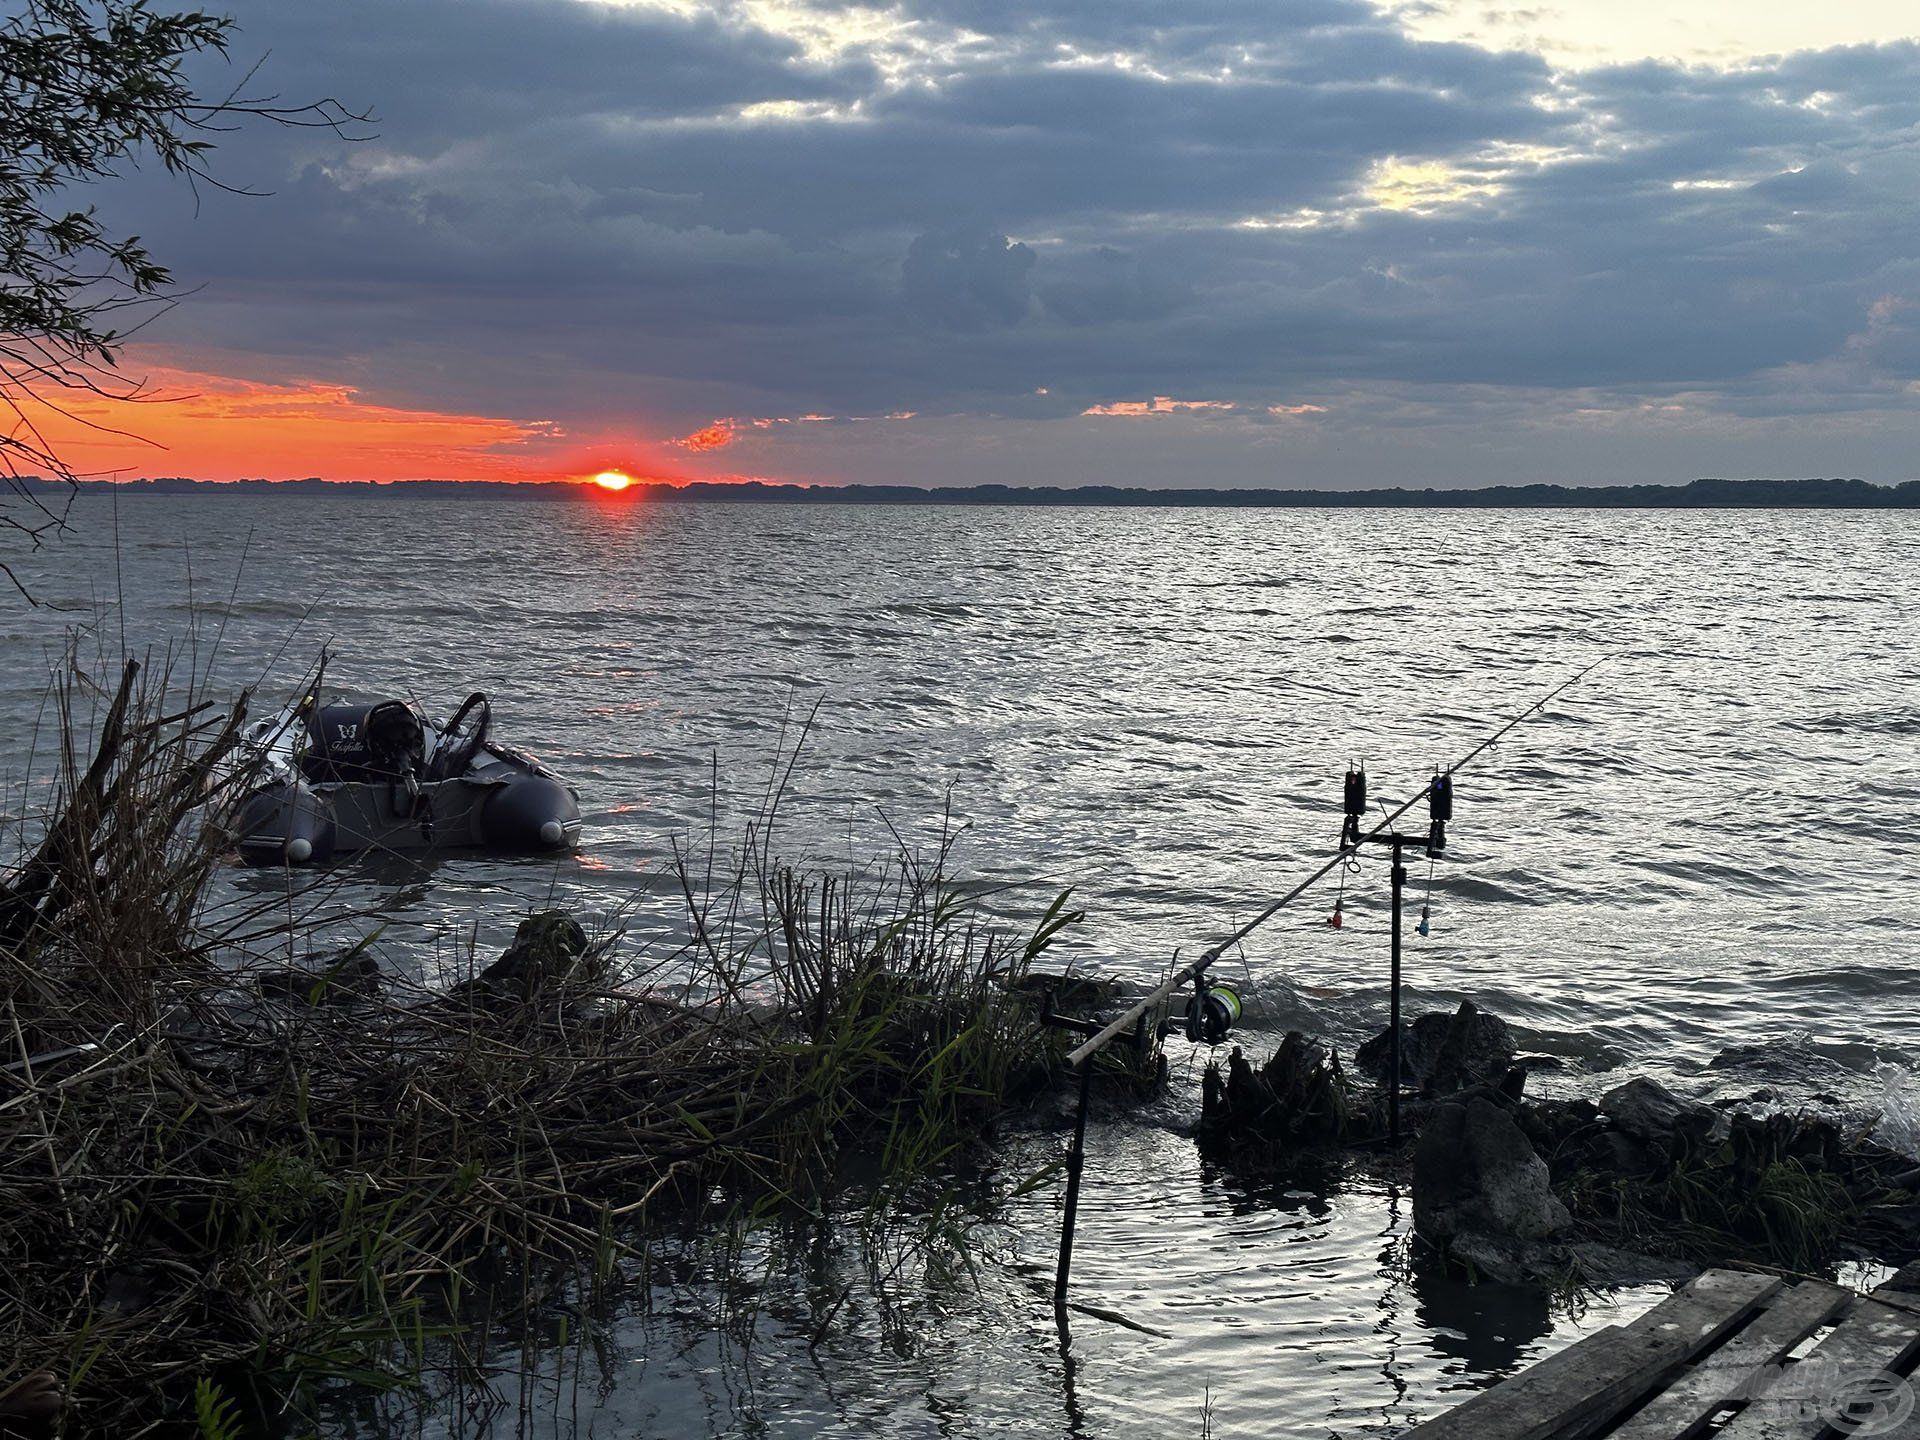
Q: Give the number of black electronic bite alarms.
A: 2